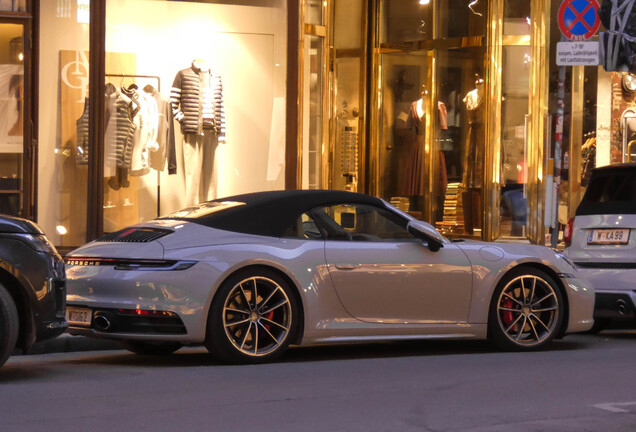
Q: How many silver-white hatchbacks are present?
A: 1